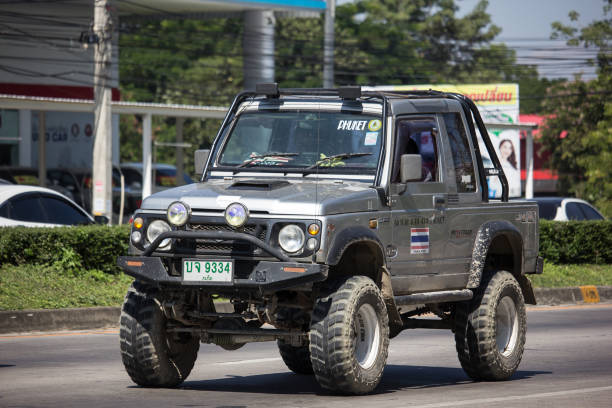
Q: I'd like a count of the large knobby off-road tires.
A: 4